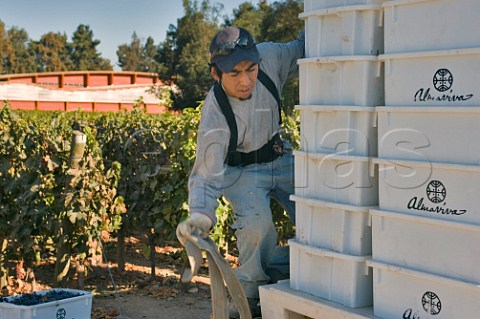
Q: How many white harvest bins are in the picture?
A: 14